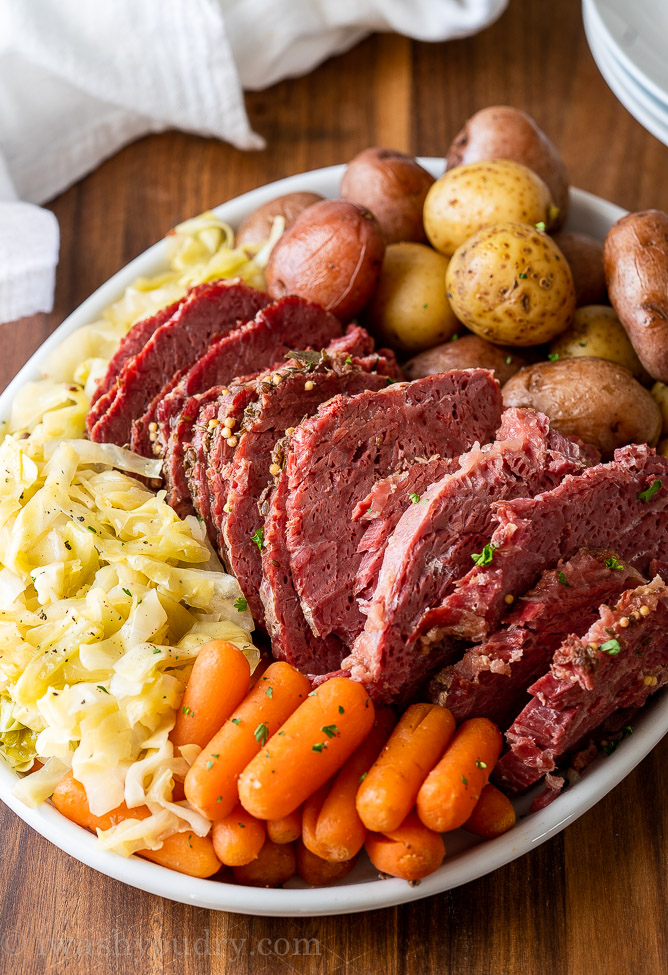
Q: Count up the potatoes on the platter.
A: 13